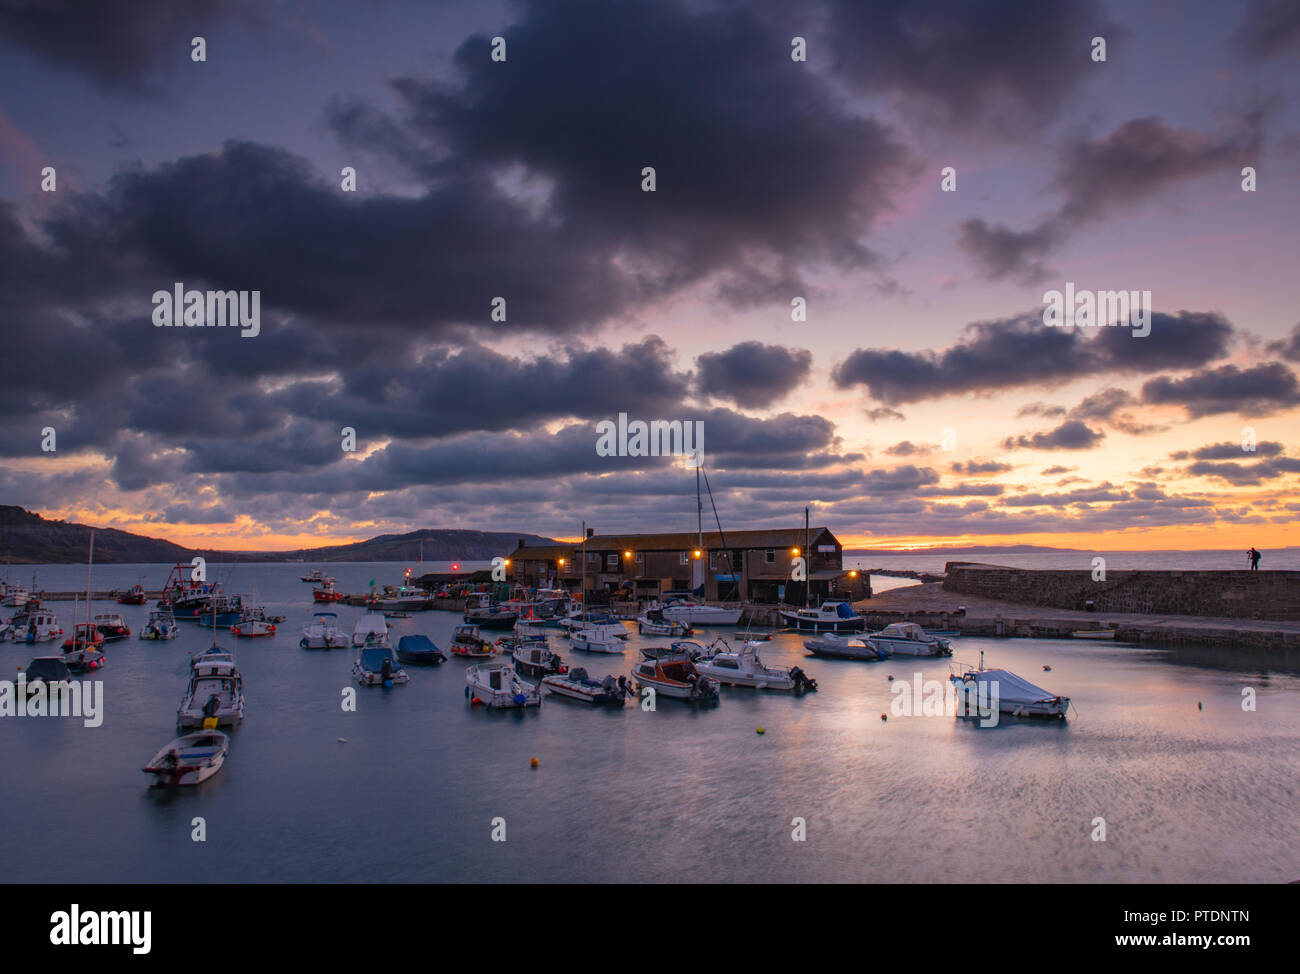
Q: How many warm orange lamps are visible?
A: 6